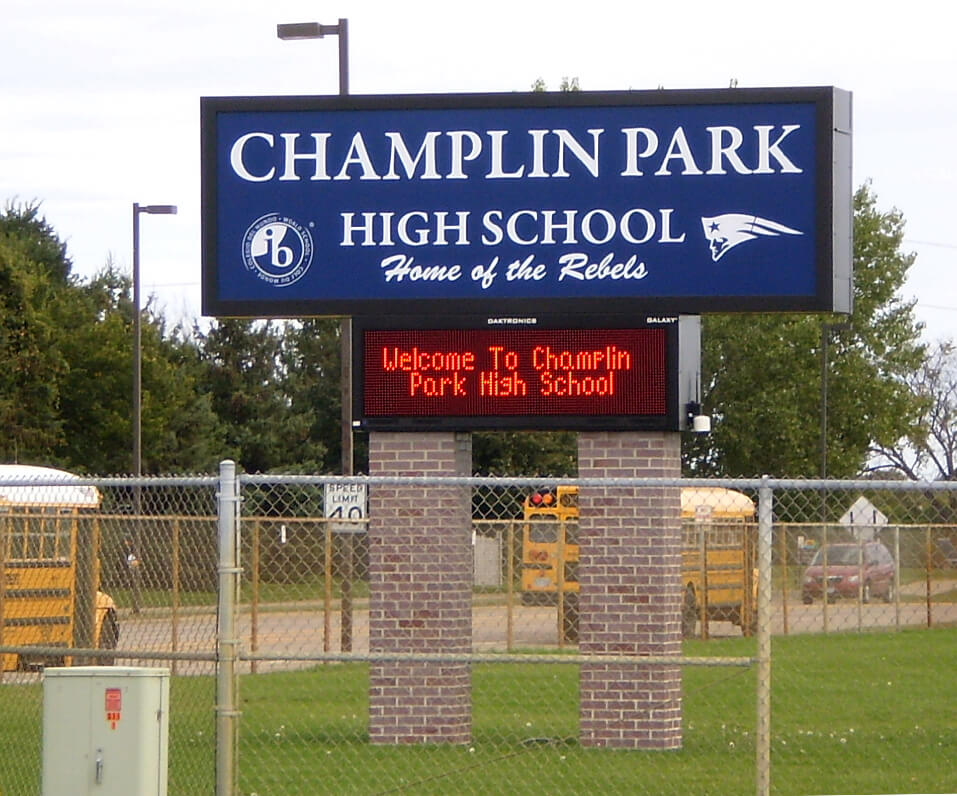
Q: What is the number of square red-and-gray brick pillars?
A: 2